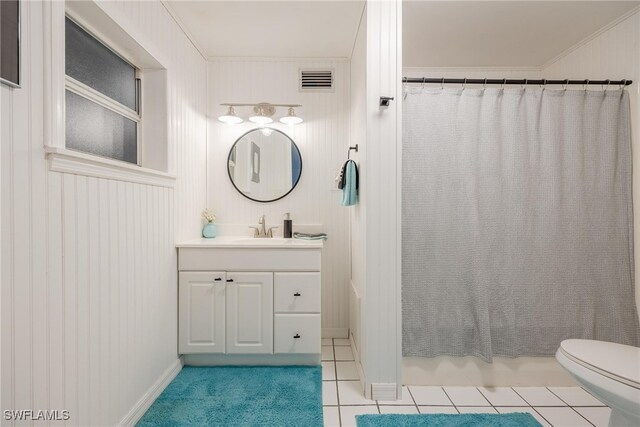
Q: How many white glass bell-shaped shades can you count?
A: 3